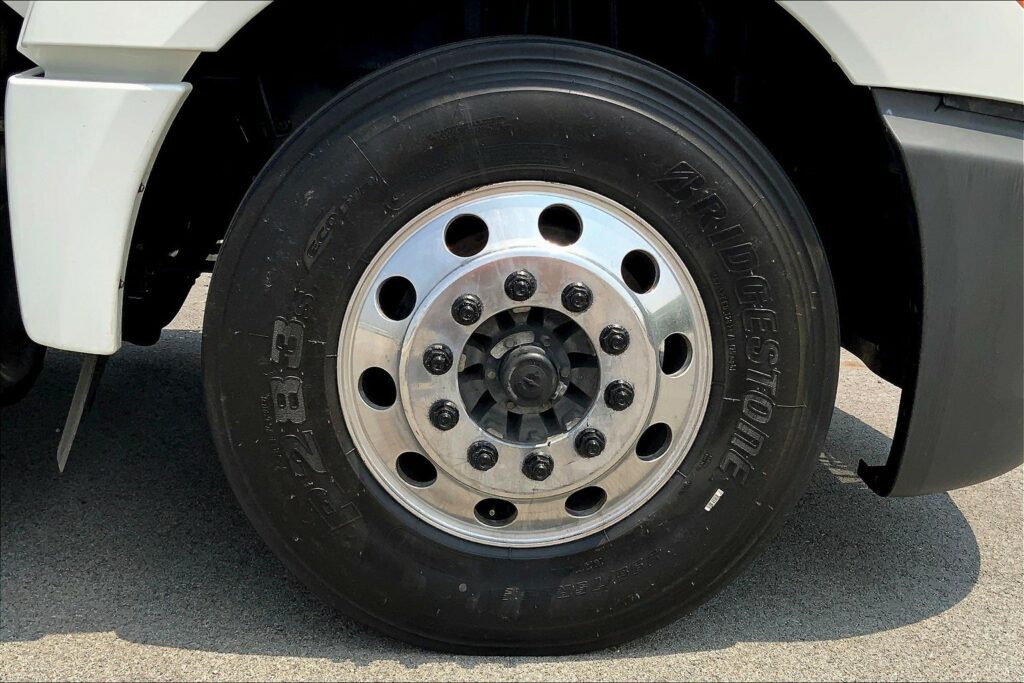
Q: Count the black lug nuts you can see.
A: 10